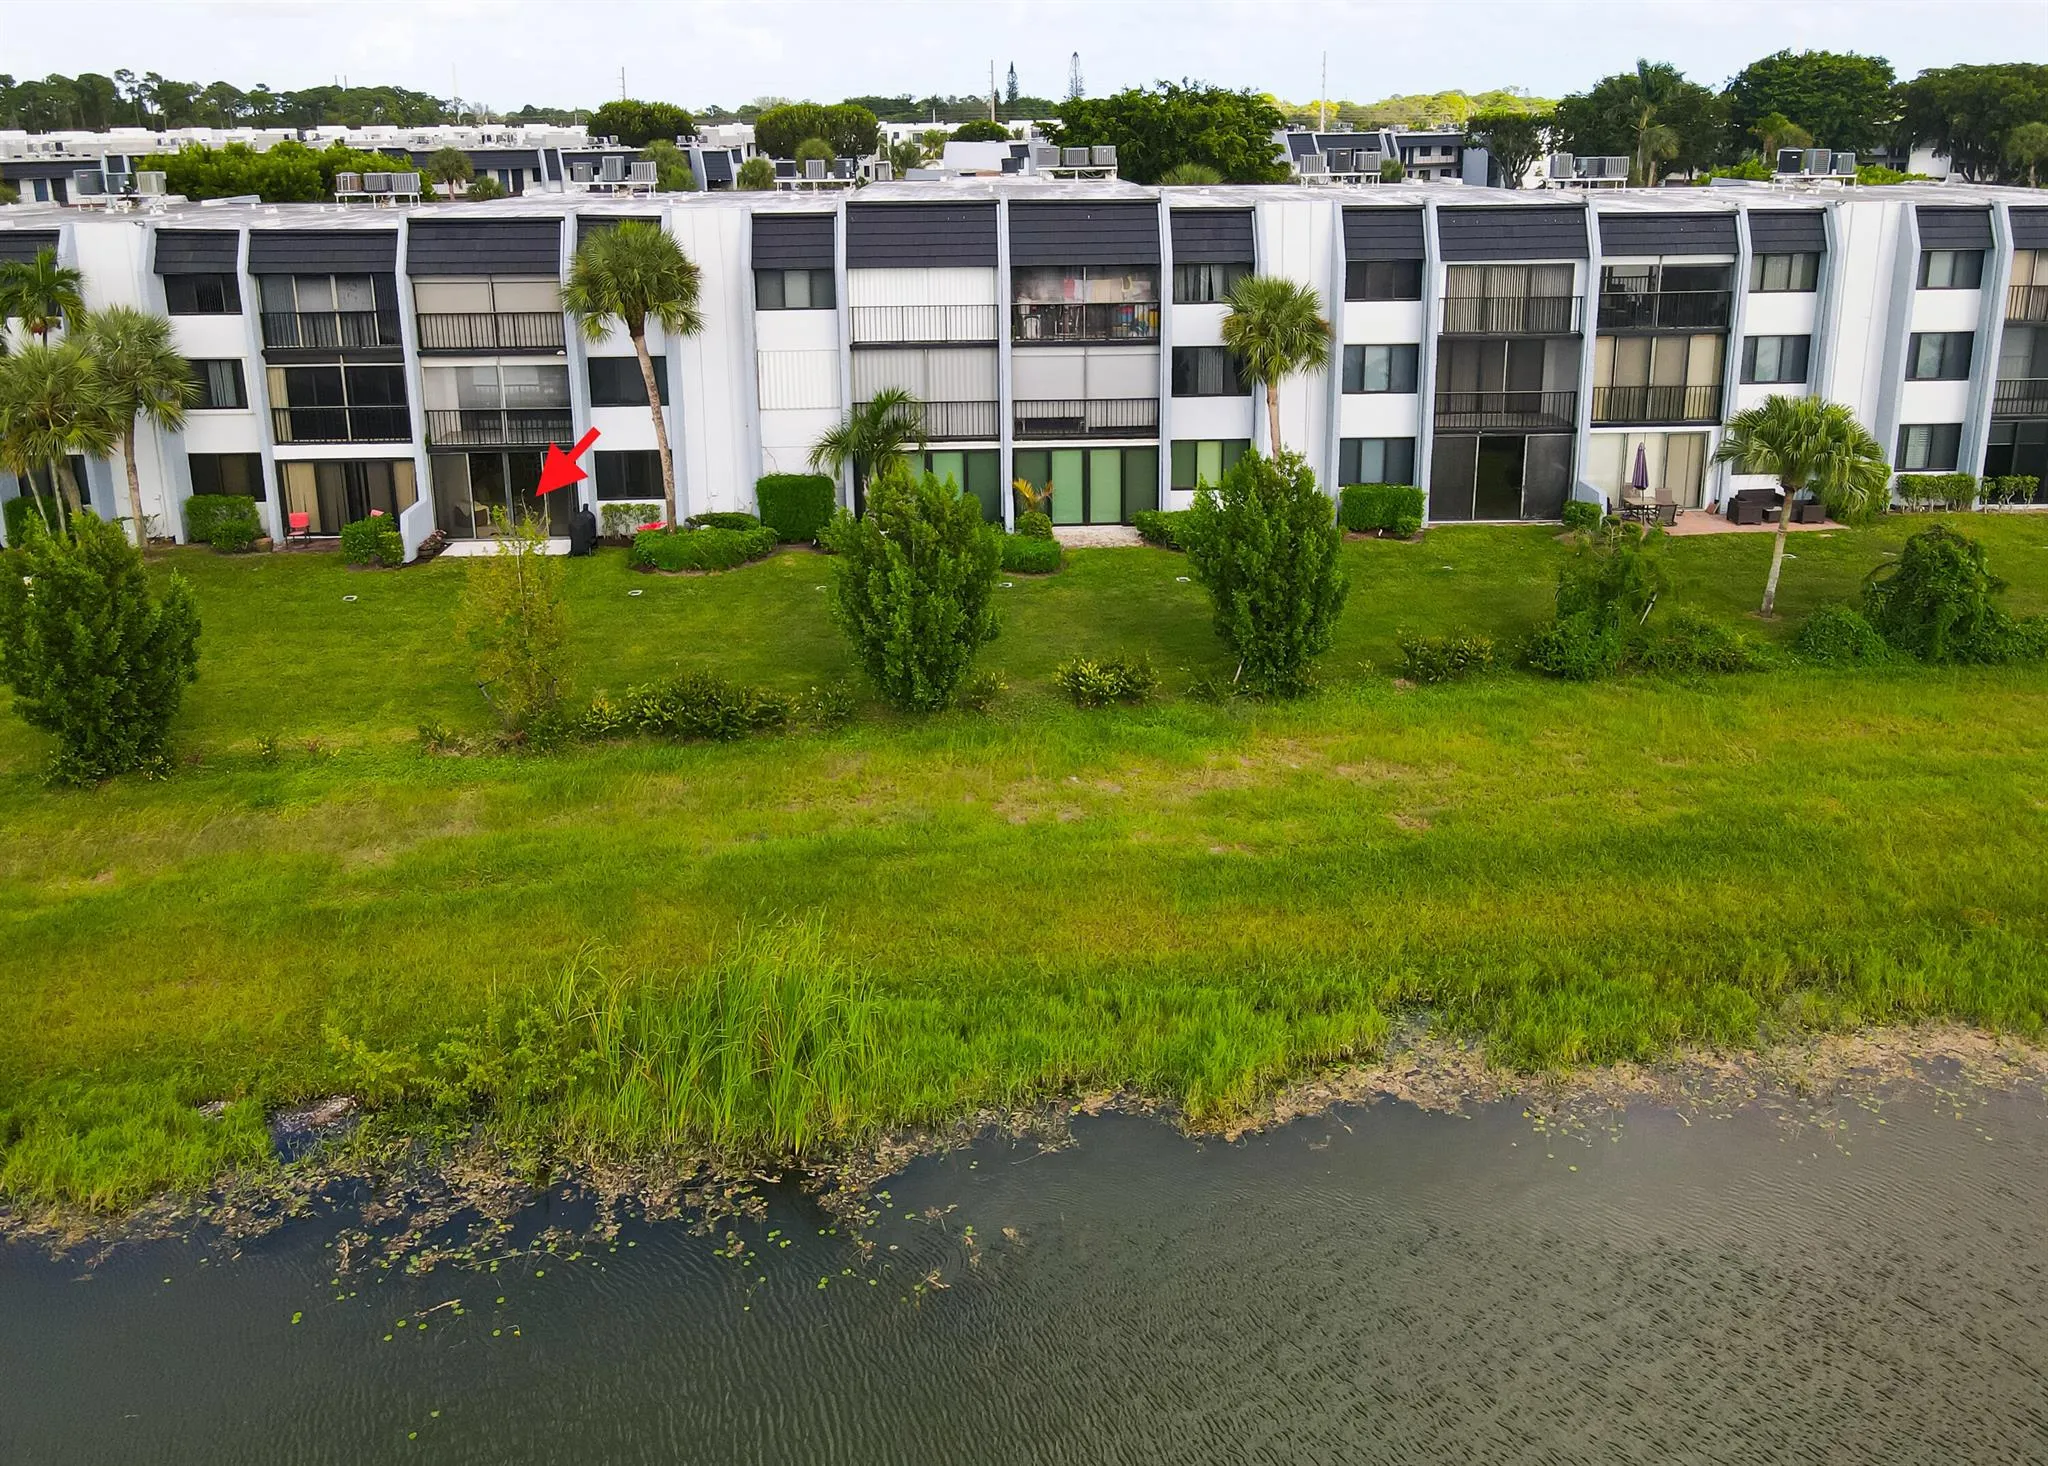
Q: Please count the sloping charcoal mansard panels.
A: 15